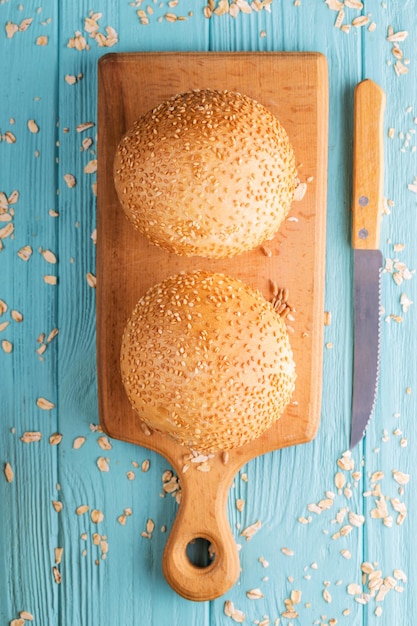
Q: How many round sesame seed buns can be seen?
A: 2